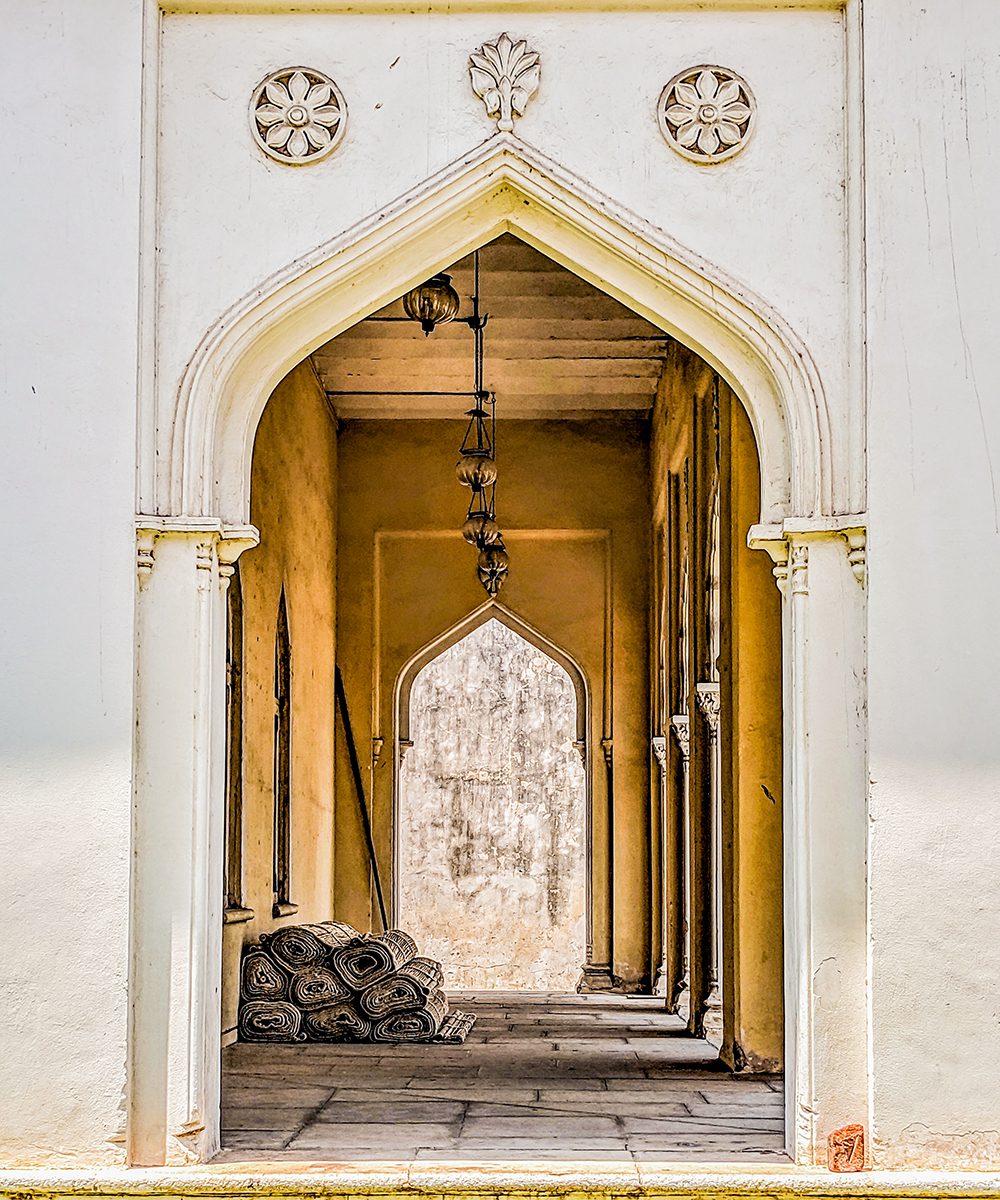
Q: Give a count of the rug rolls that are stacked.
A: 8